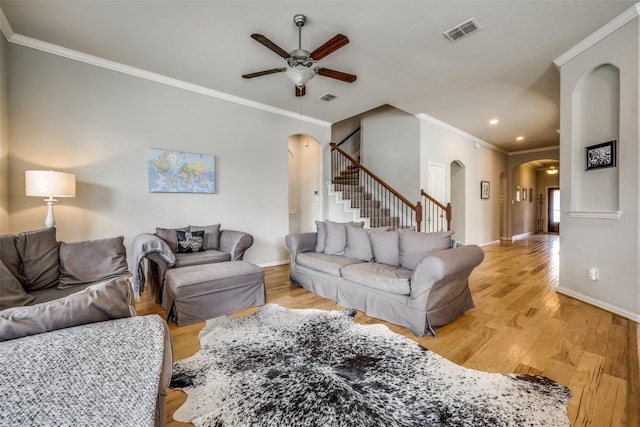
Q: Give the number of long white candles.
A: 0